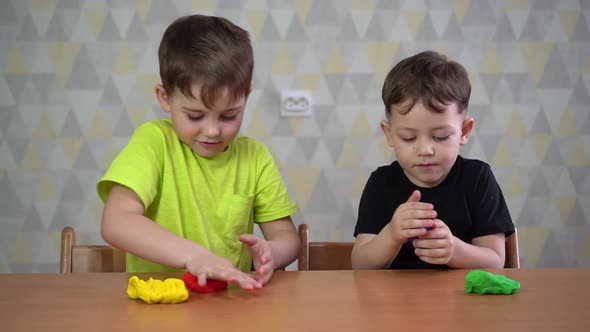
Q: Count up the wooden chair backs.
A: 2